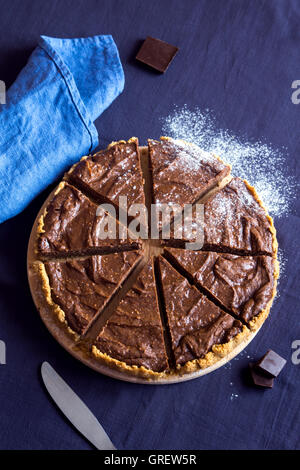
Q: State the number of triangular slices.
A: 8